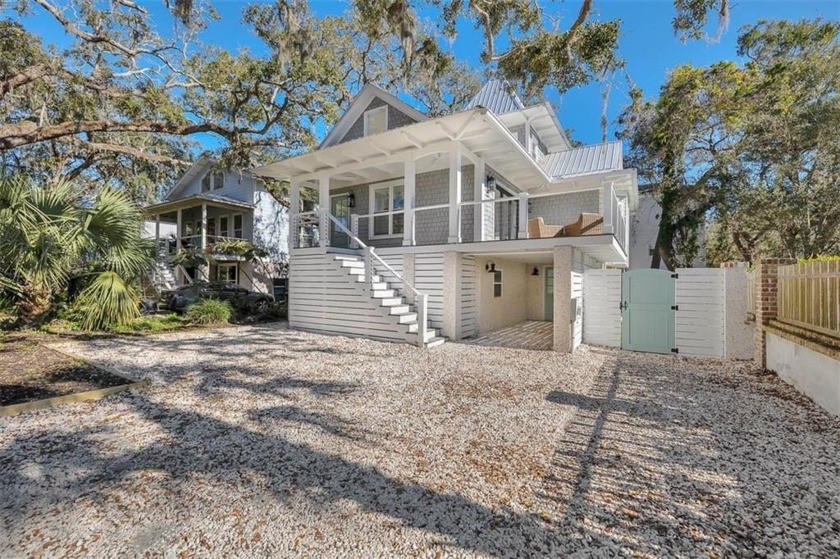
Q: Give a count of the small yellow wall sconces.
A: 0